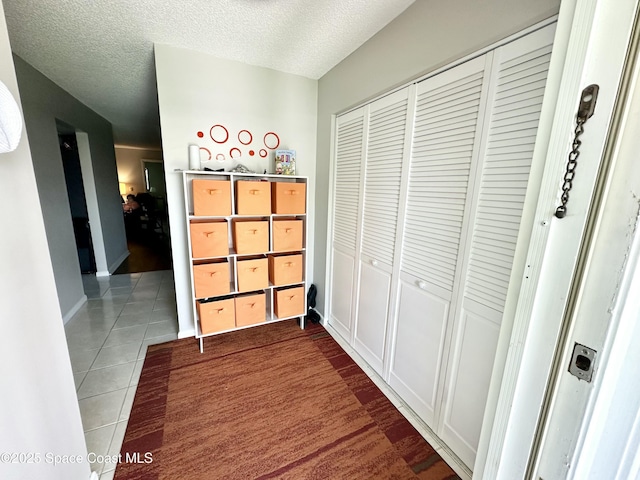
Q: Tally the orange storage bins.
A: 12